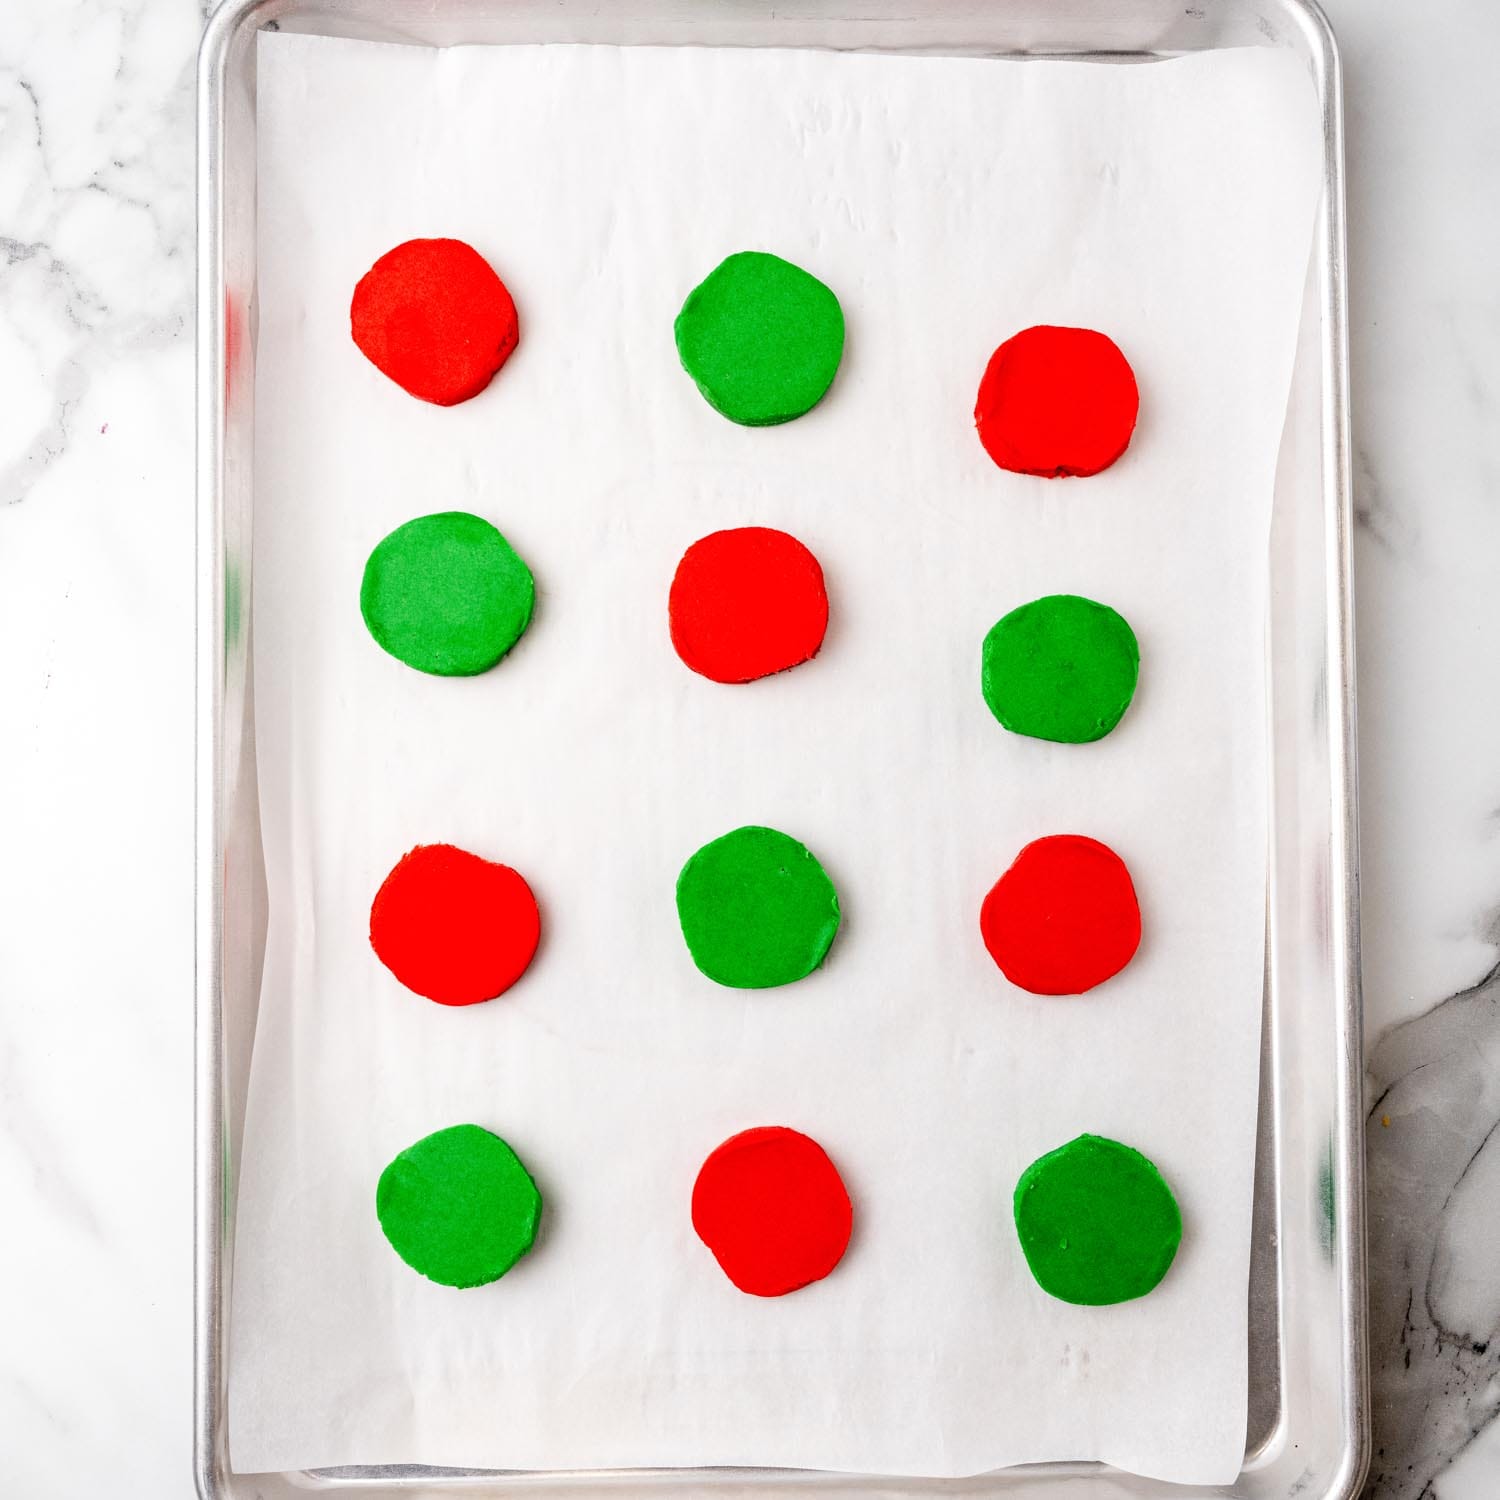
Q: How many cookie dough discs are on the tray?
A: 12